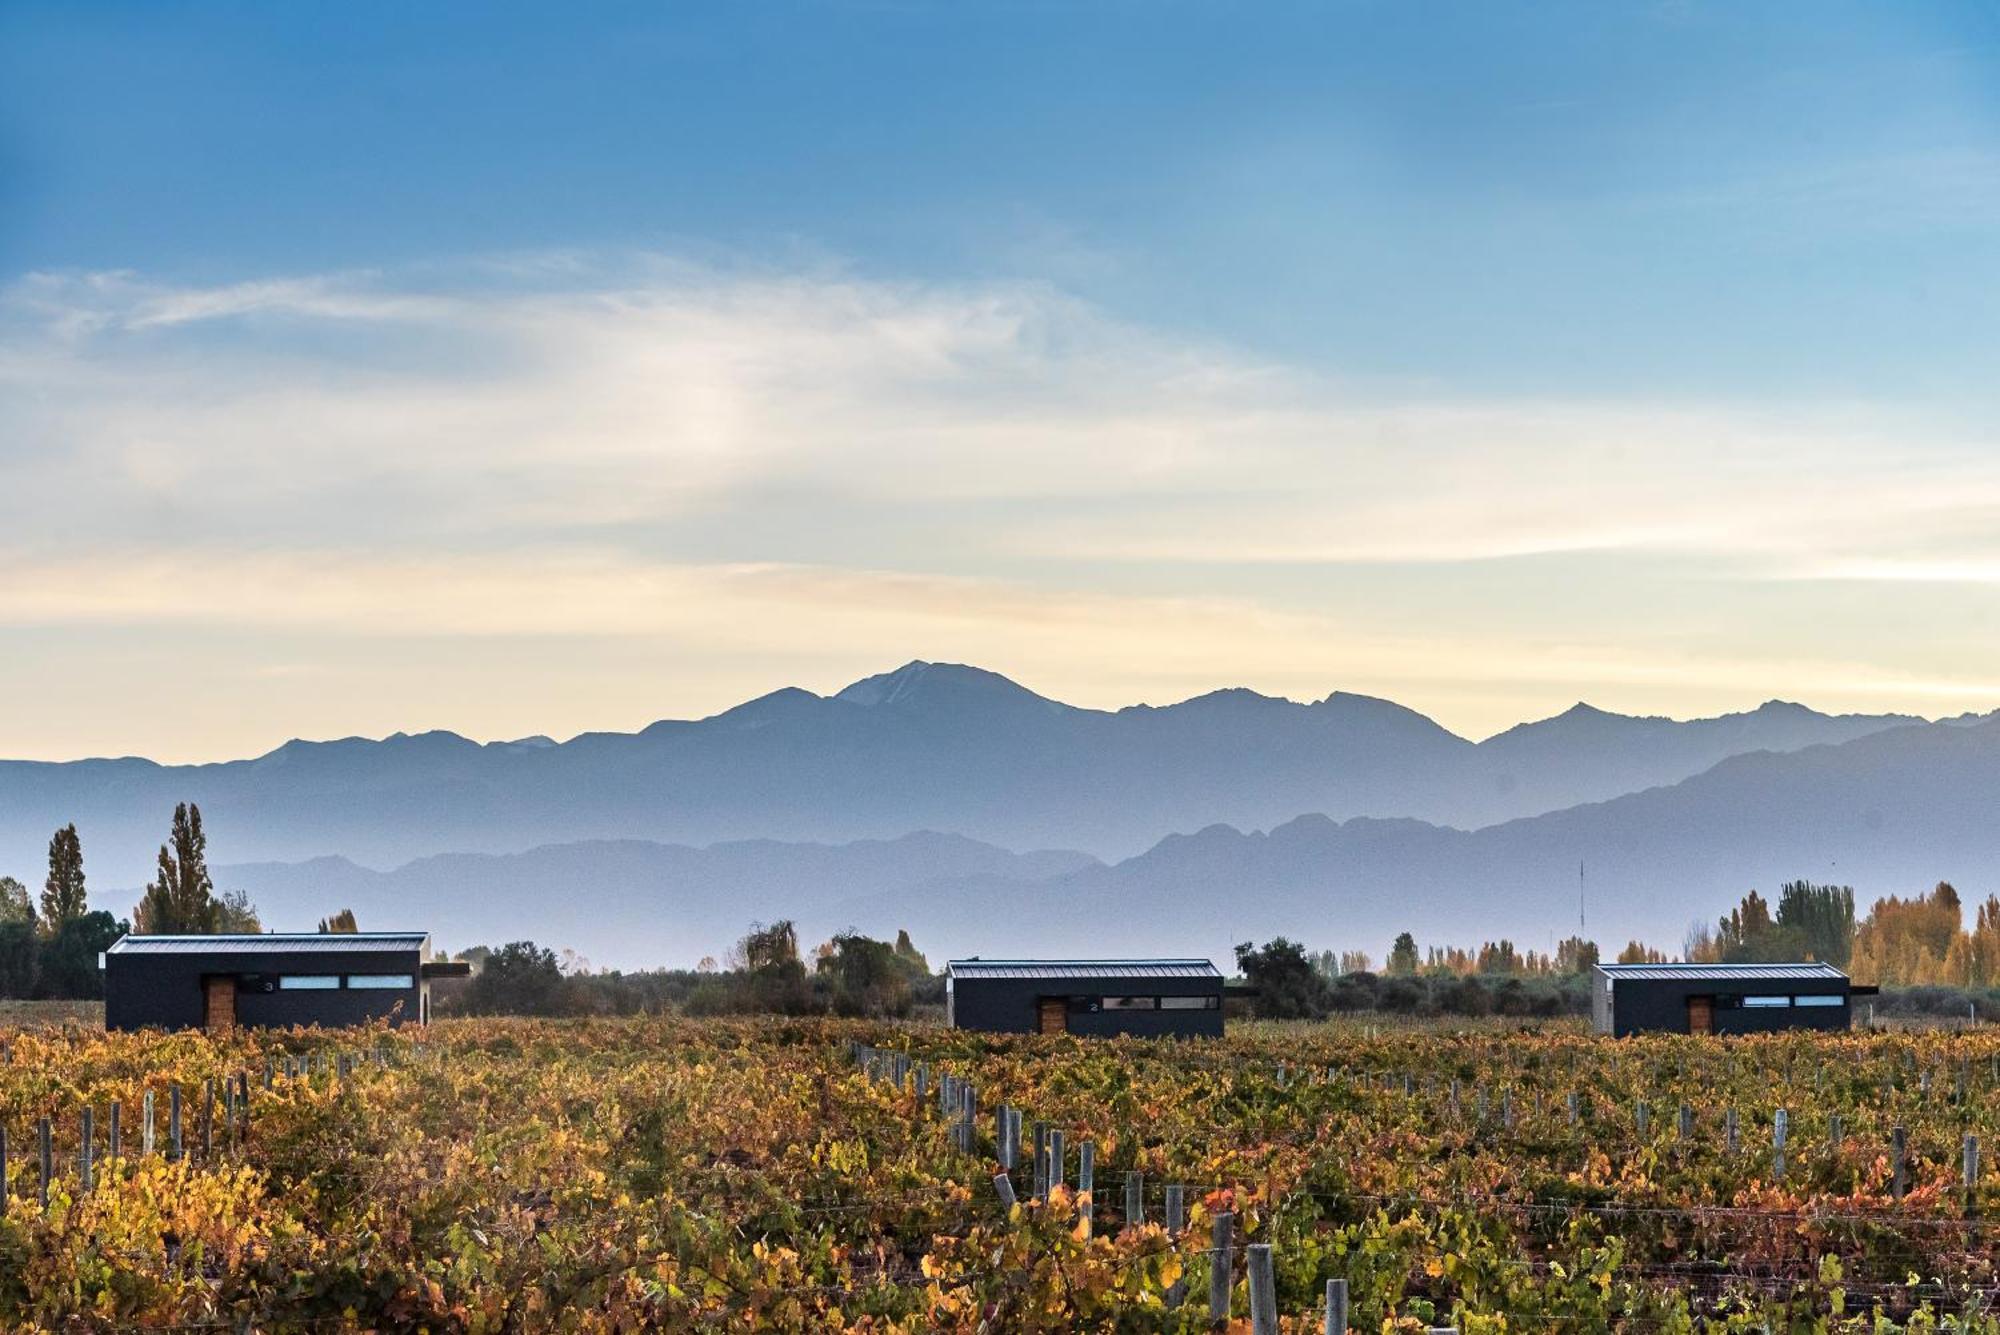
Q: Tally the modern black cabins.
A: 3